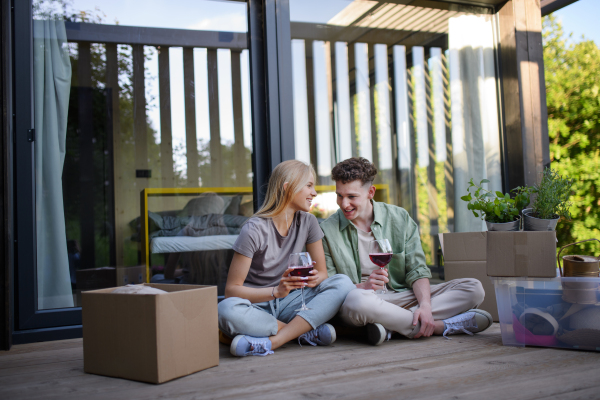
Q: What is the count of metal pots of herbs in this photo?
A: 2